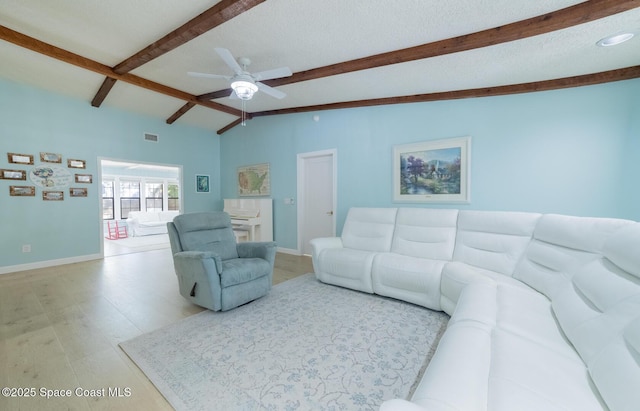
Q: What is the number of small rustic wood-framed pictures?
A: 8